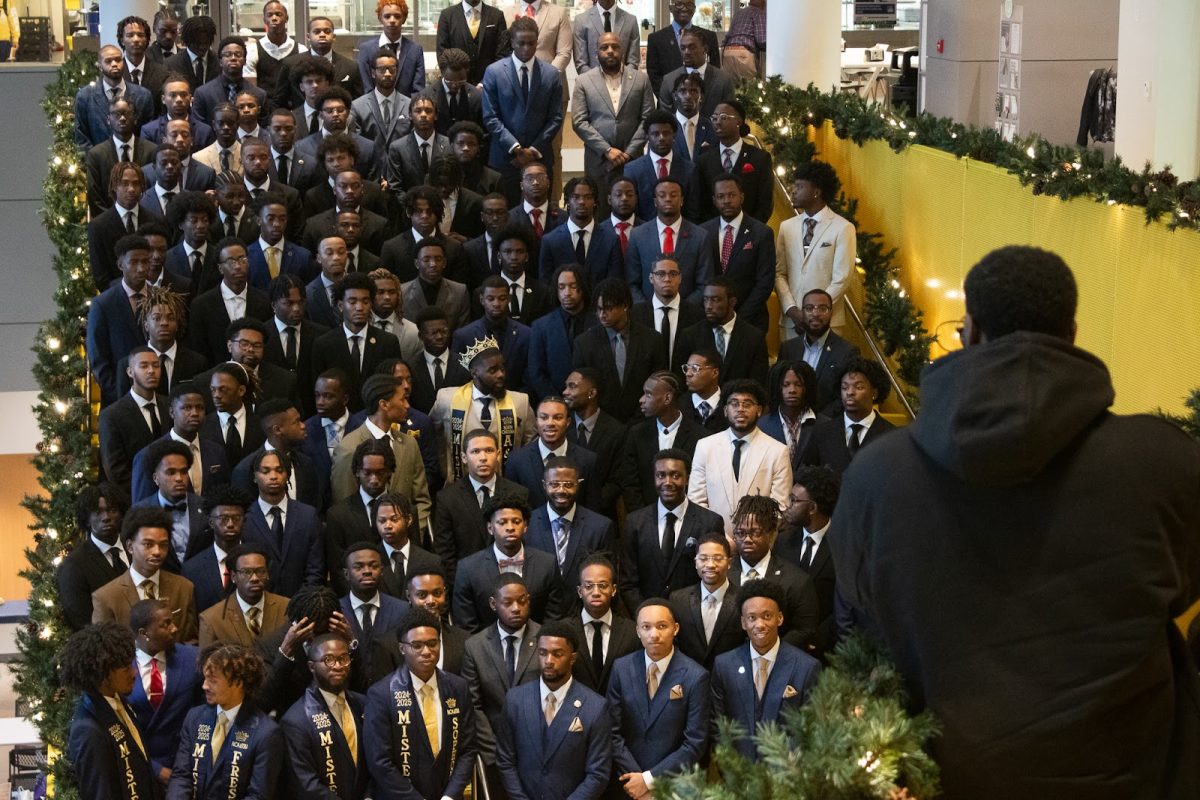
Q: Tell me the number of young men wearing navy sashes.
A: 4